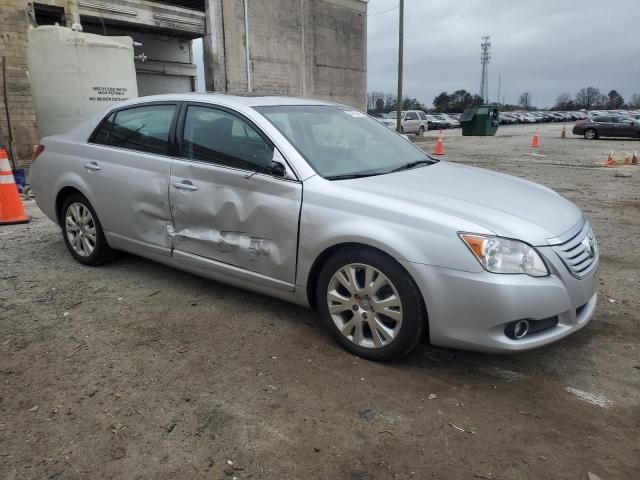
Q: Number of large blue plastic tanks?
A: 0